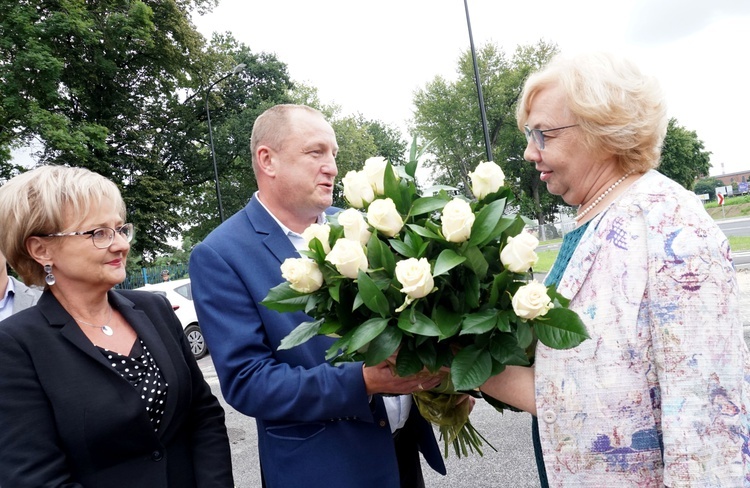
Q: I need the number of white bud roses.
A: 12